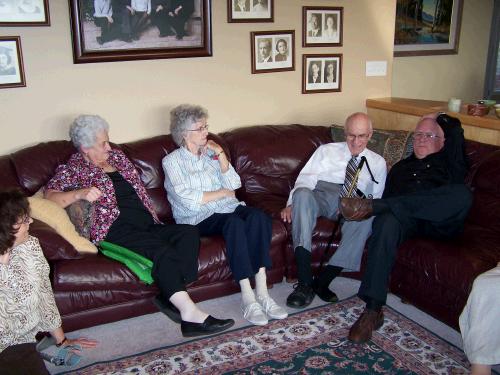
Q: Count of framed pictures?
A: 8